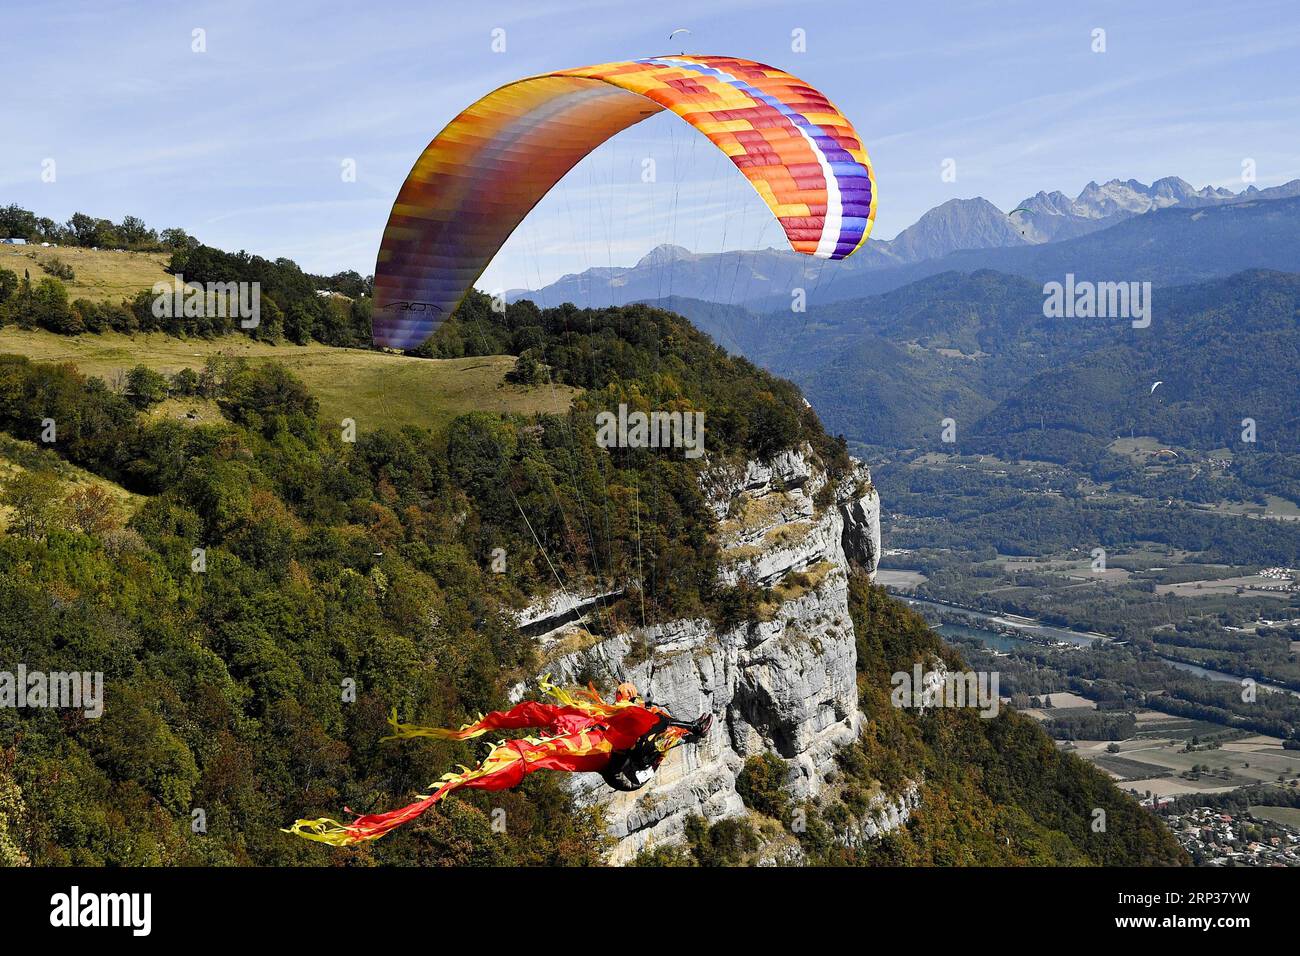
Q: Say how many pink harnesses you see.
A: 0